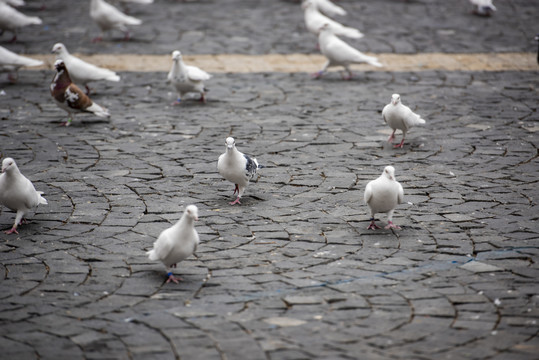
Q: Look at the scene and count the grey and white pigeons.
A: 1